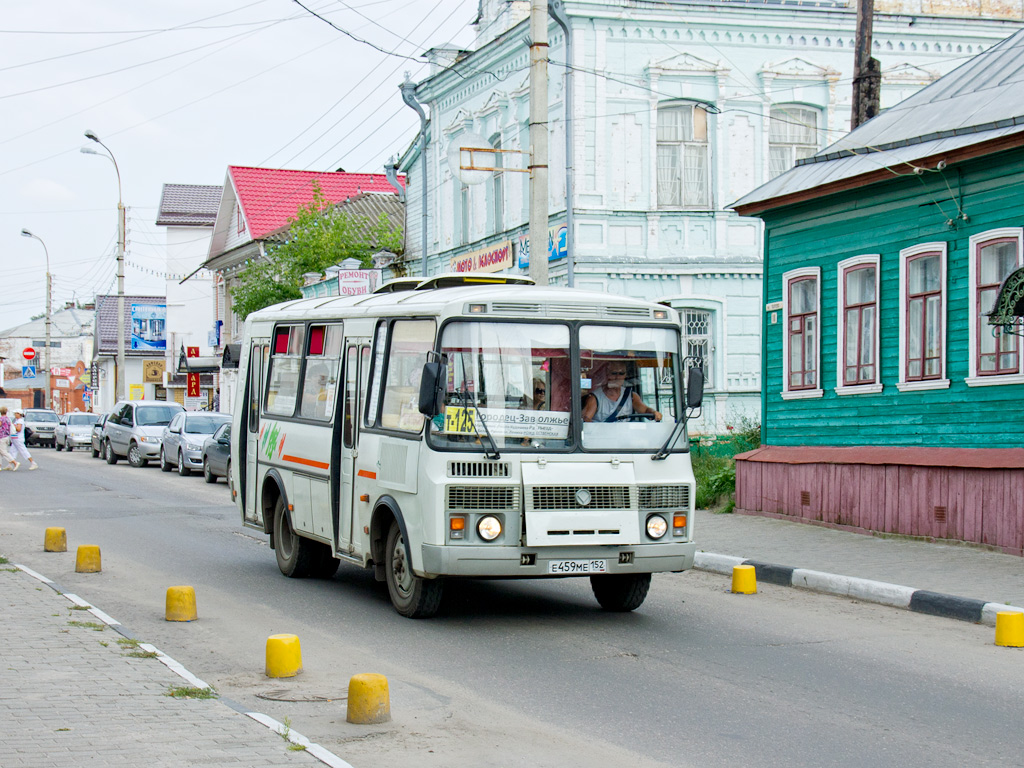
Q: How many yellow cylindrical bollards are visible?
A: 7